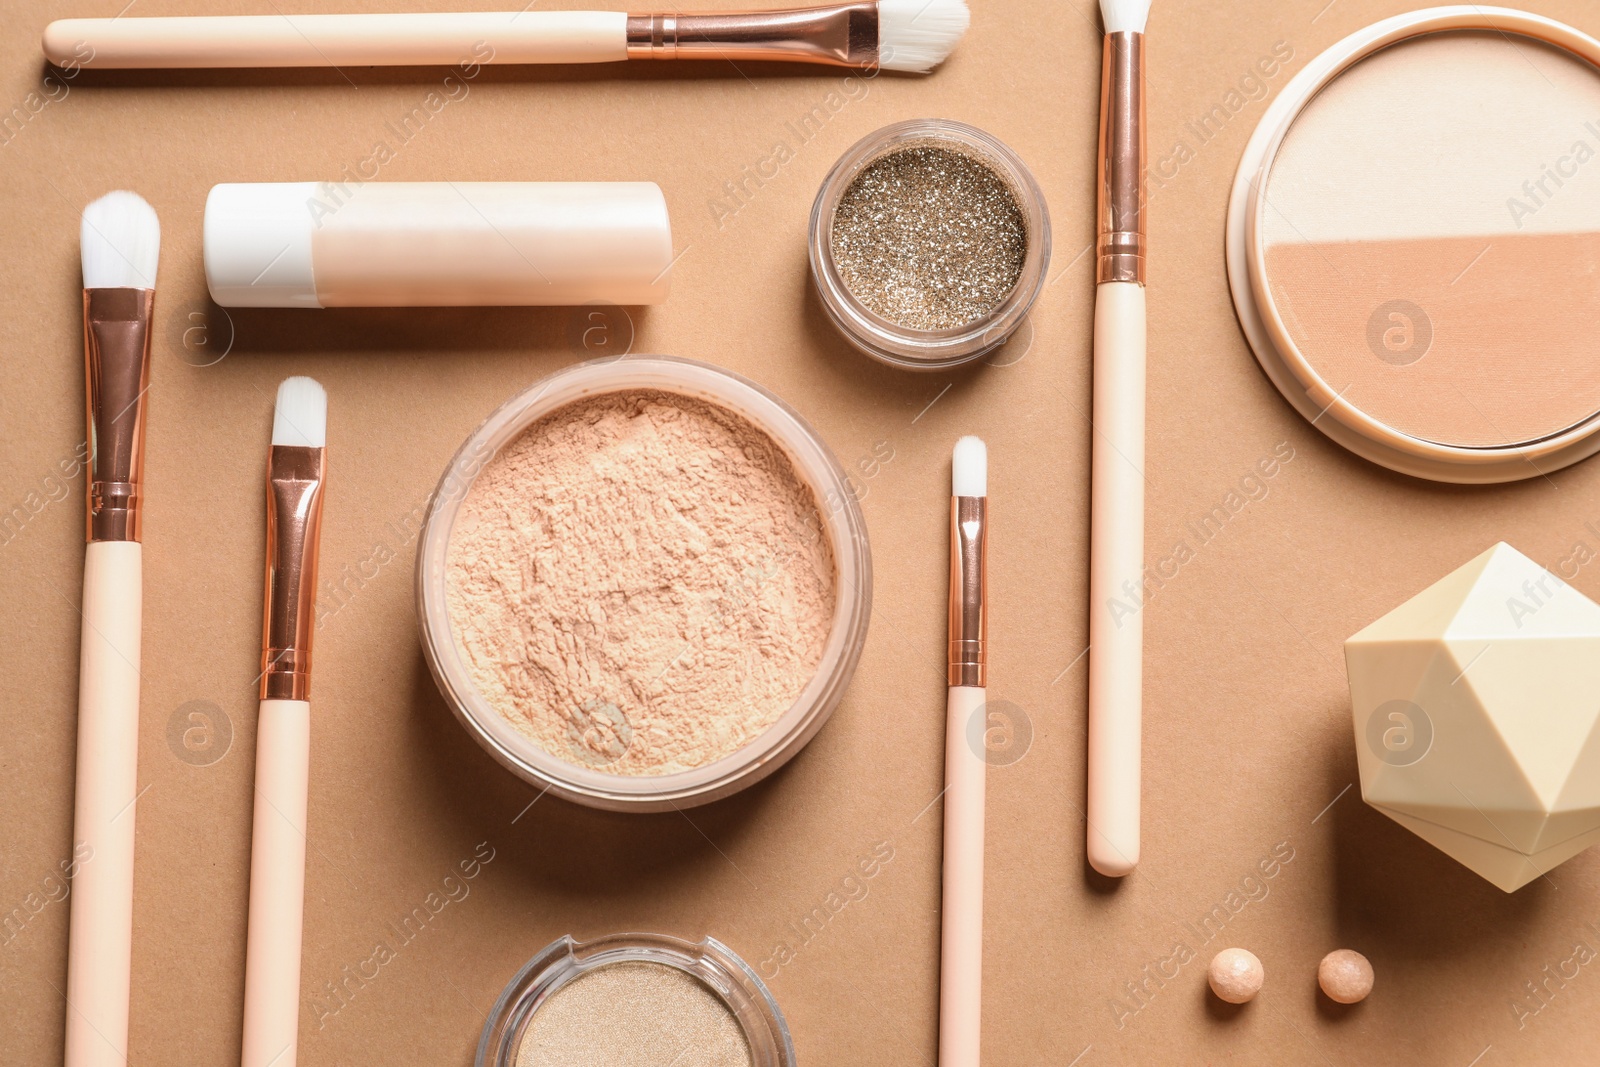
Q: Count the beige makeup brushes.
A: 5